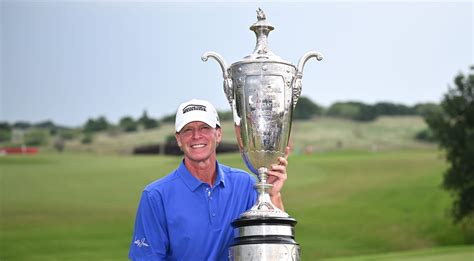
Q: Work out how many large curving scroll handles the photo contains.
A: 2